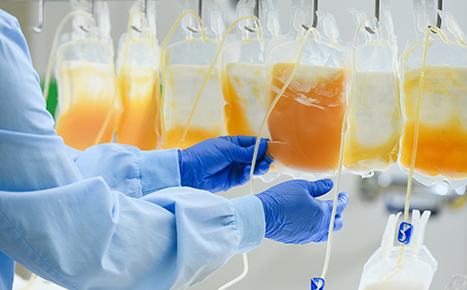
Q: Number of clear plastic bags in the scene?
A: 8